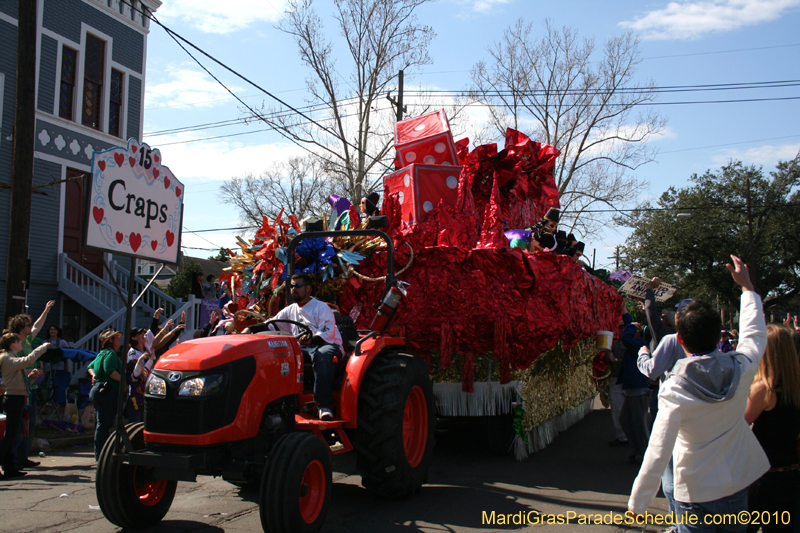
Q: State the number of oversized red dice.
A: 2